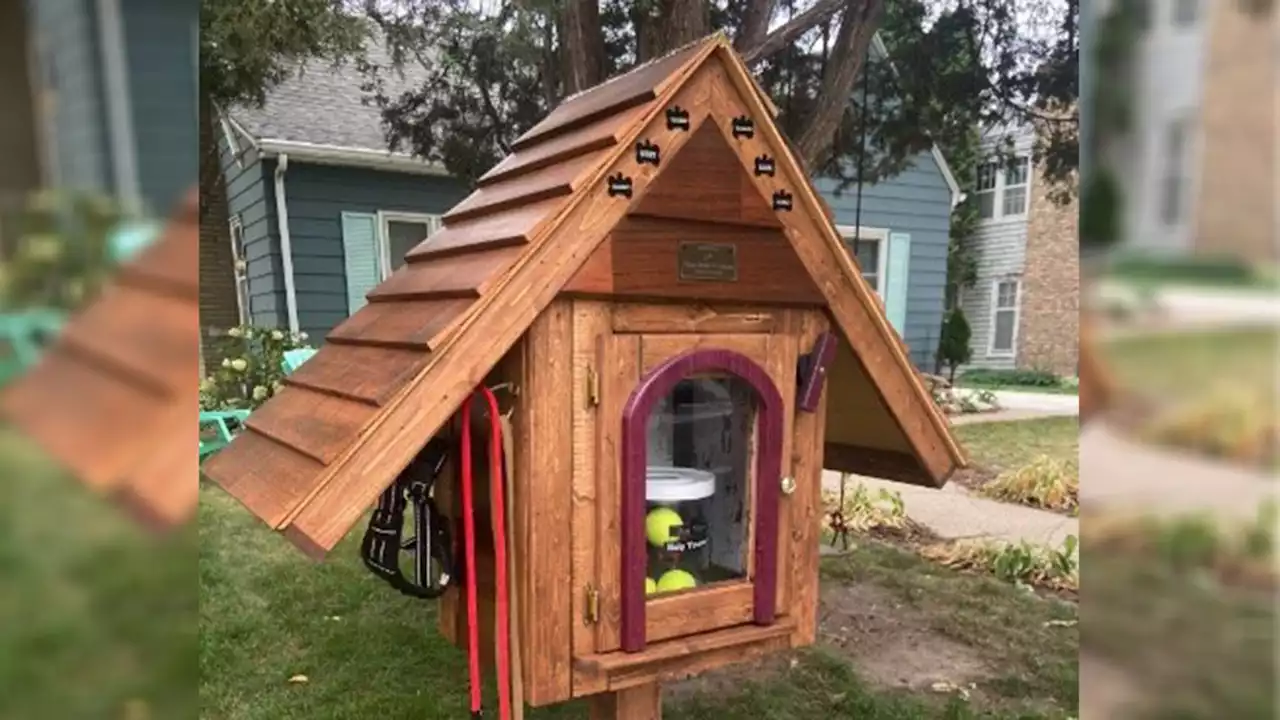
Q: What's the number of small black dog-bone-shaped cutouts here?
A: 6